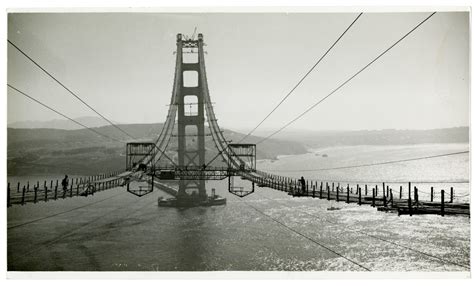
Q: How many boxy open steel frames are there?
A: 2